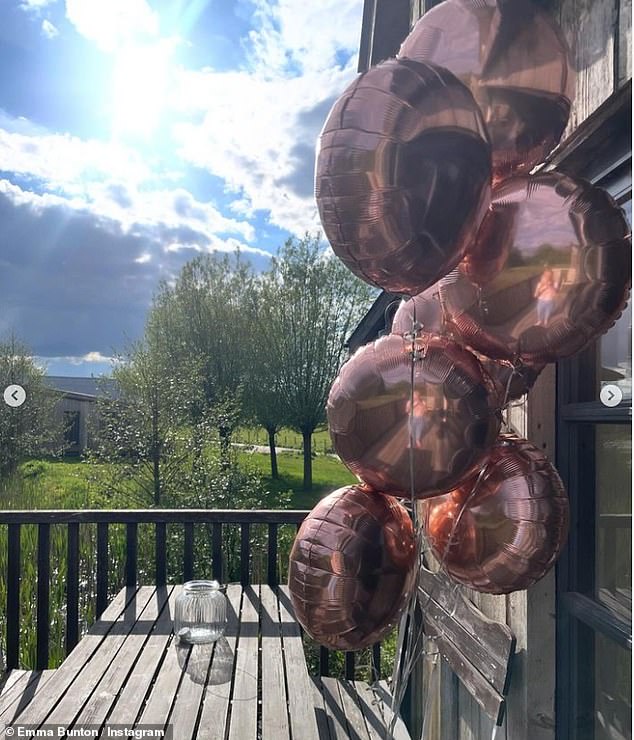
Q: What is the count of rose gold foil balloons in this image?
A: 7